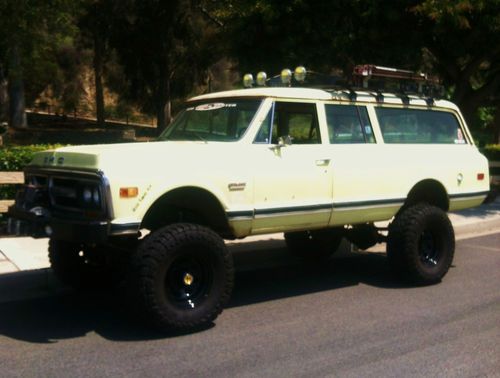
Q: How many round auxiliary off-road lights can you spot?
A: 4